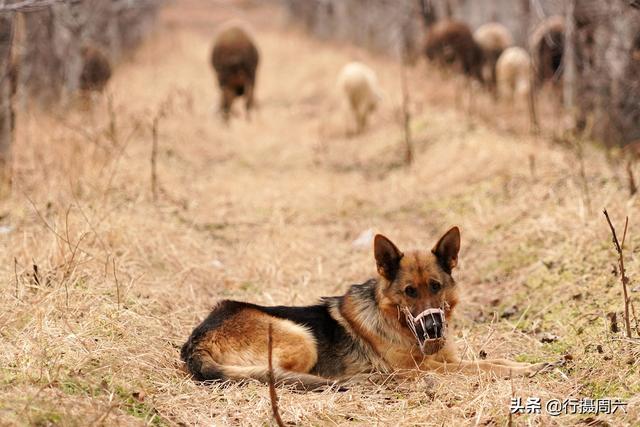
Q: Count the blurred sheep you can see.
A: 7